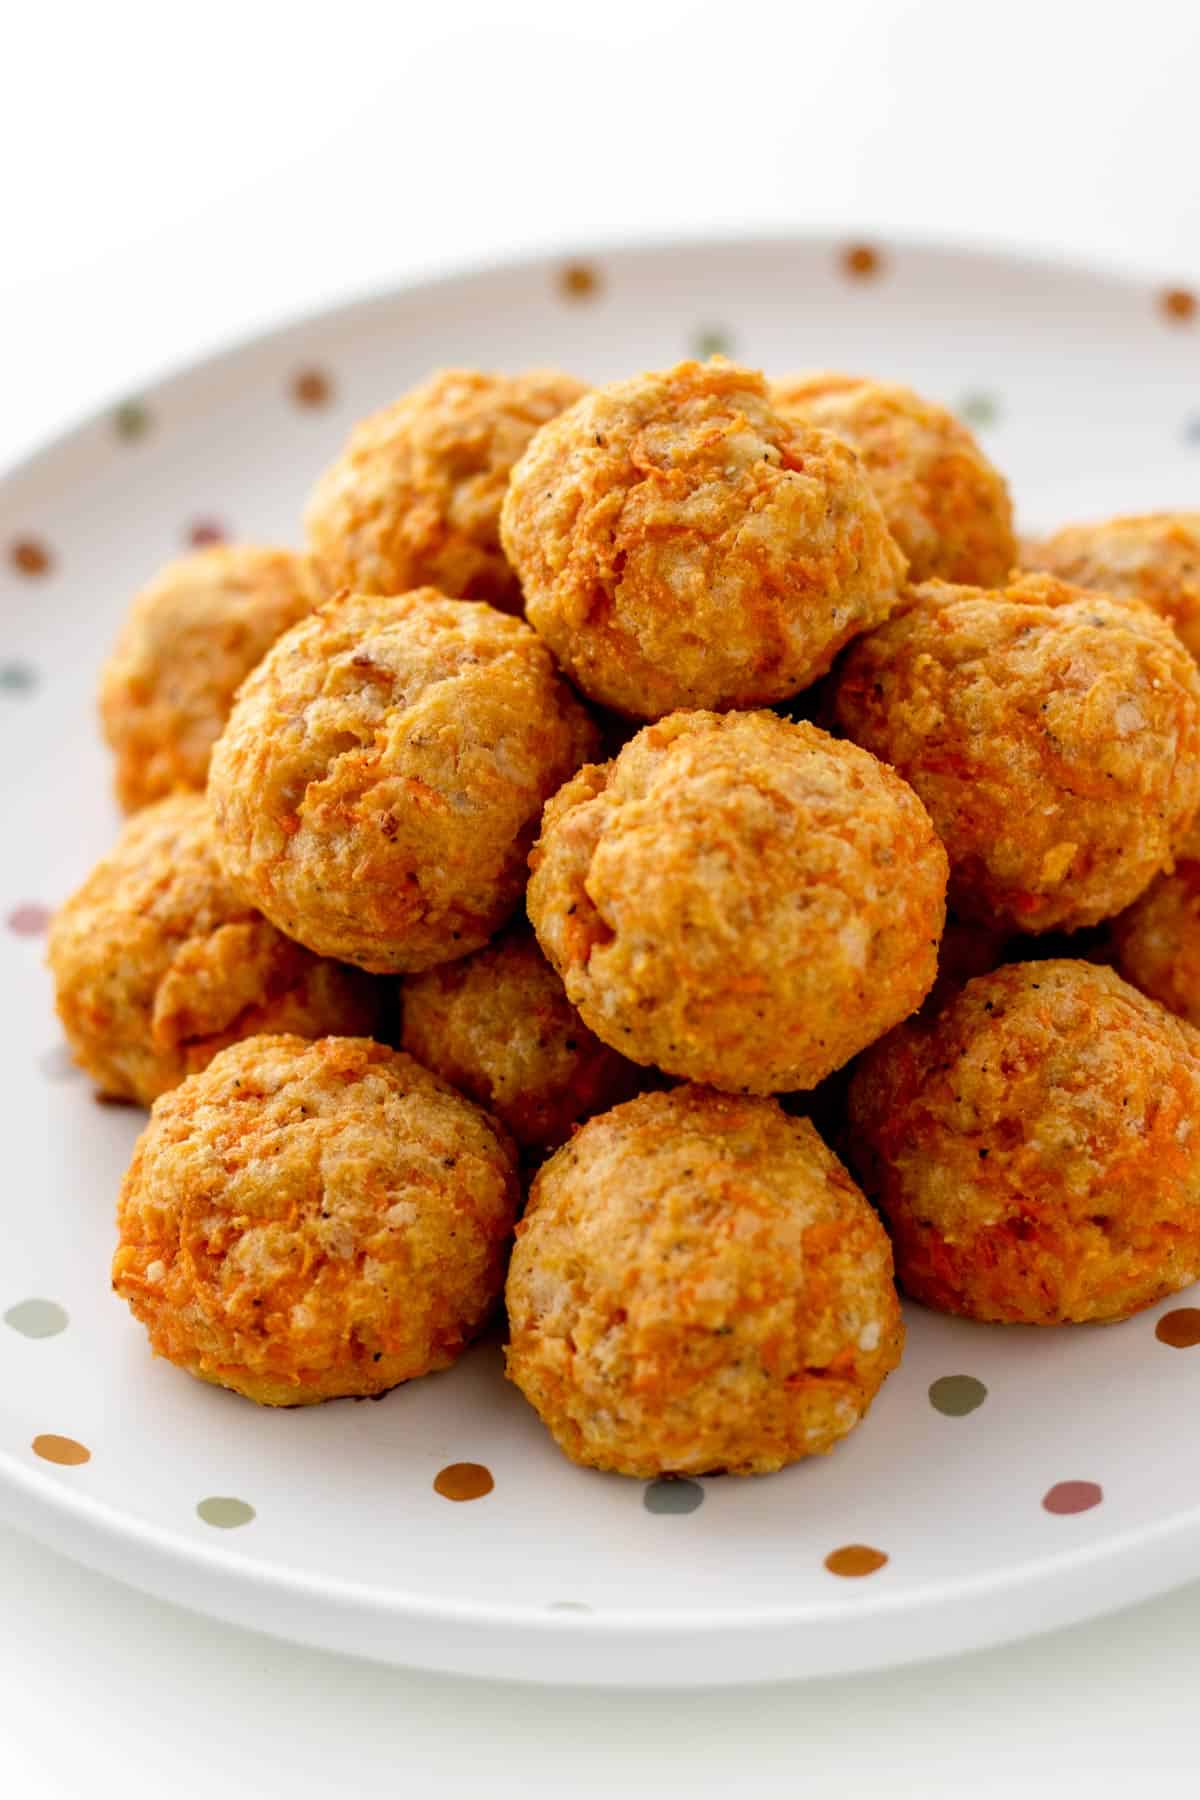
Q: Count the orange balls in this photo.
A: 14